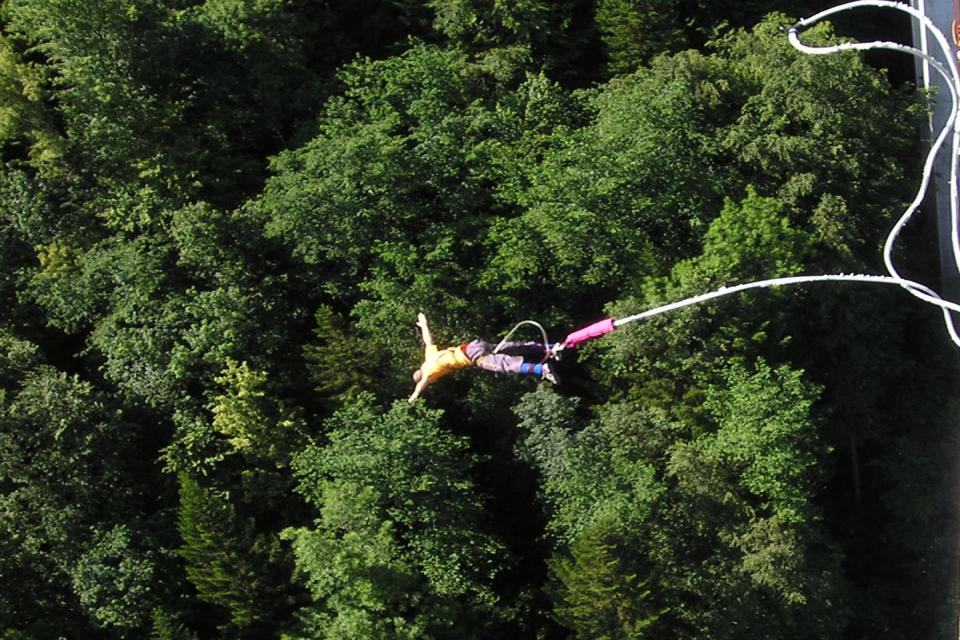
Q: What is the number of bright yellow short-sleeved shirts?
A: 1